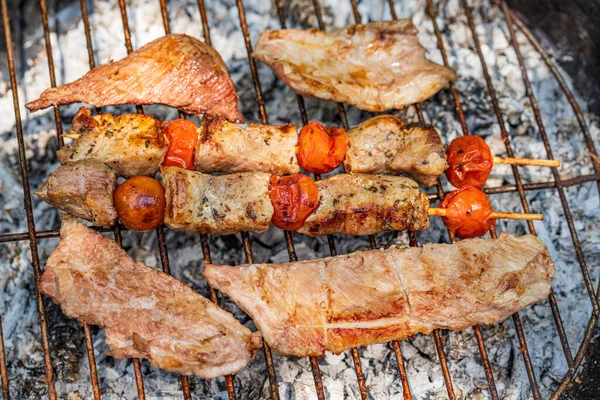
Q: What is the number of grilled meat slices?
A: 4